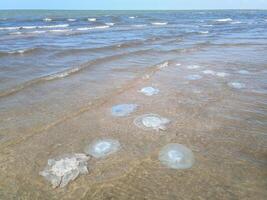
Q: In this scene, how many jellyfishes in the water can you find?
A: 12